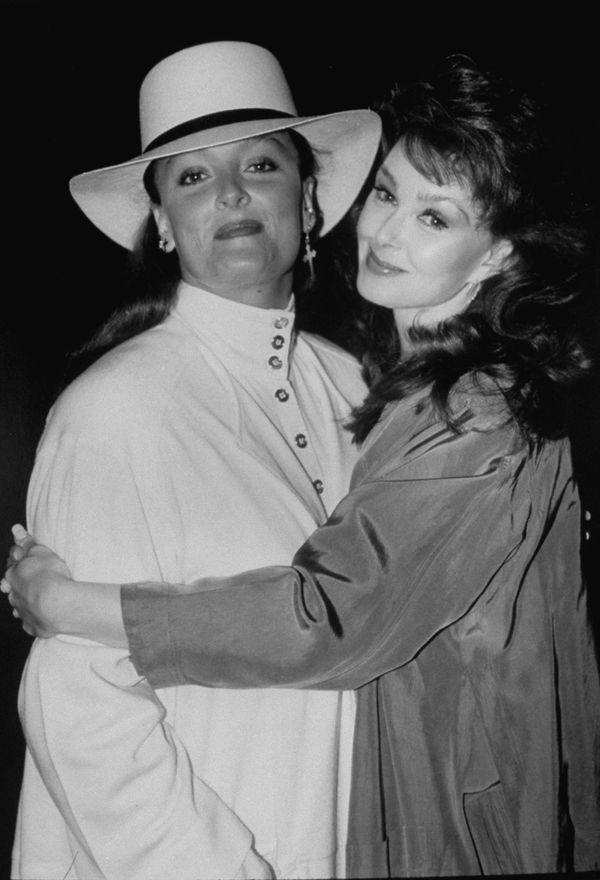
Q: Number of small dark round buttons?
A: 6